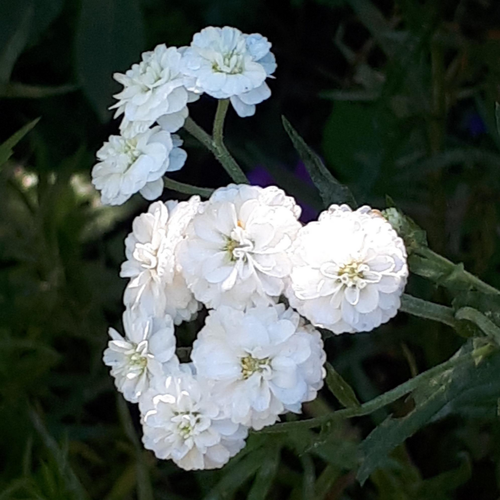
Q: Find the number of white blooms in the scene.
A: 9